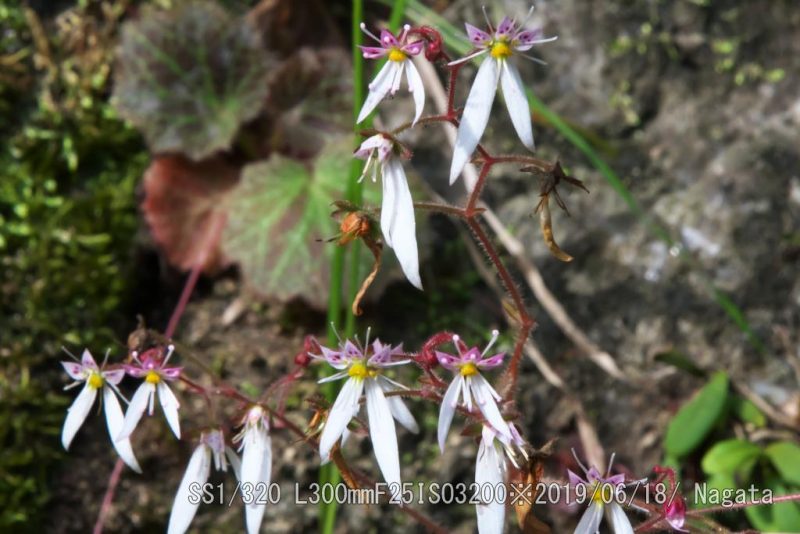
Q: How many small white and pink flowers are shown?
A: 11